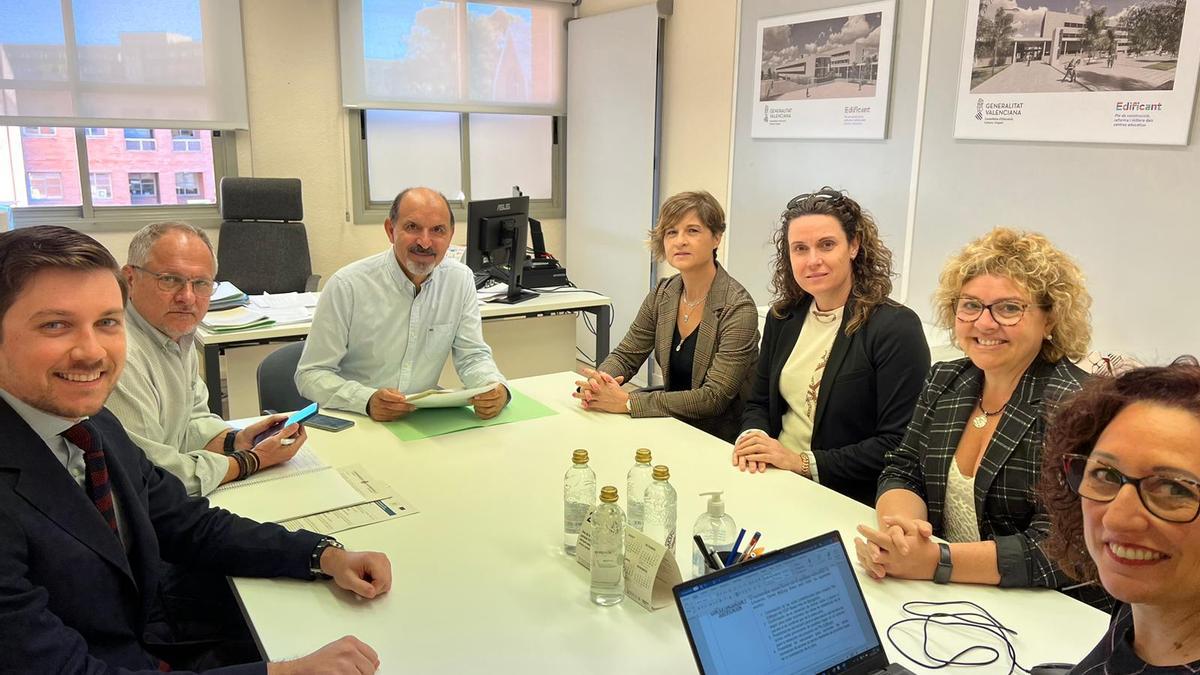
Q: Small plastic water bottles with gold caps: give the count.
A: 4